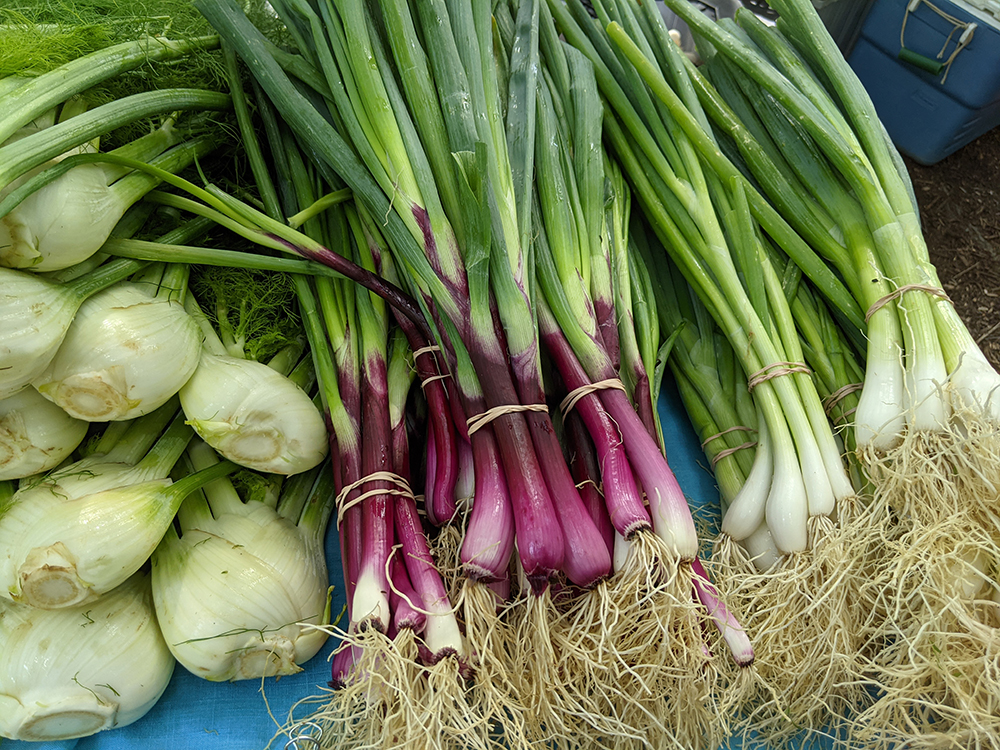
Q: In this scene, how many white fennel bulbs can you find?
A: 8